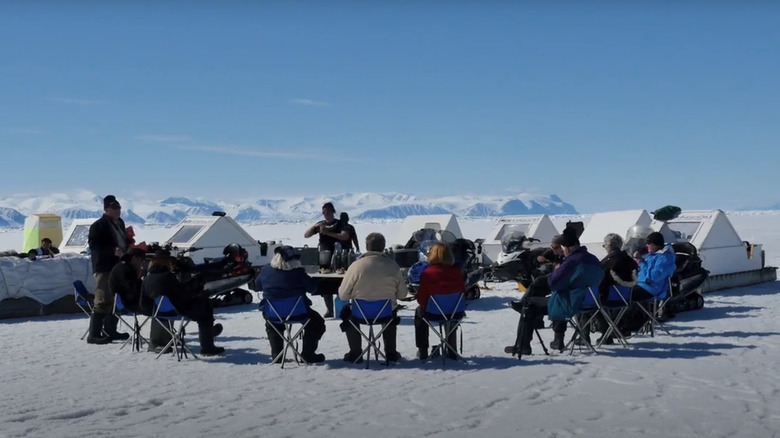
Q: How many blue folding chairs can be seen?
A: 9